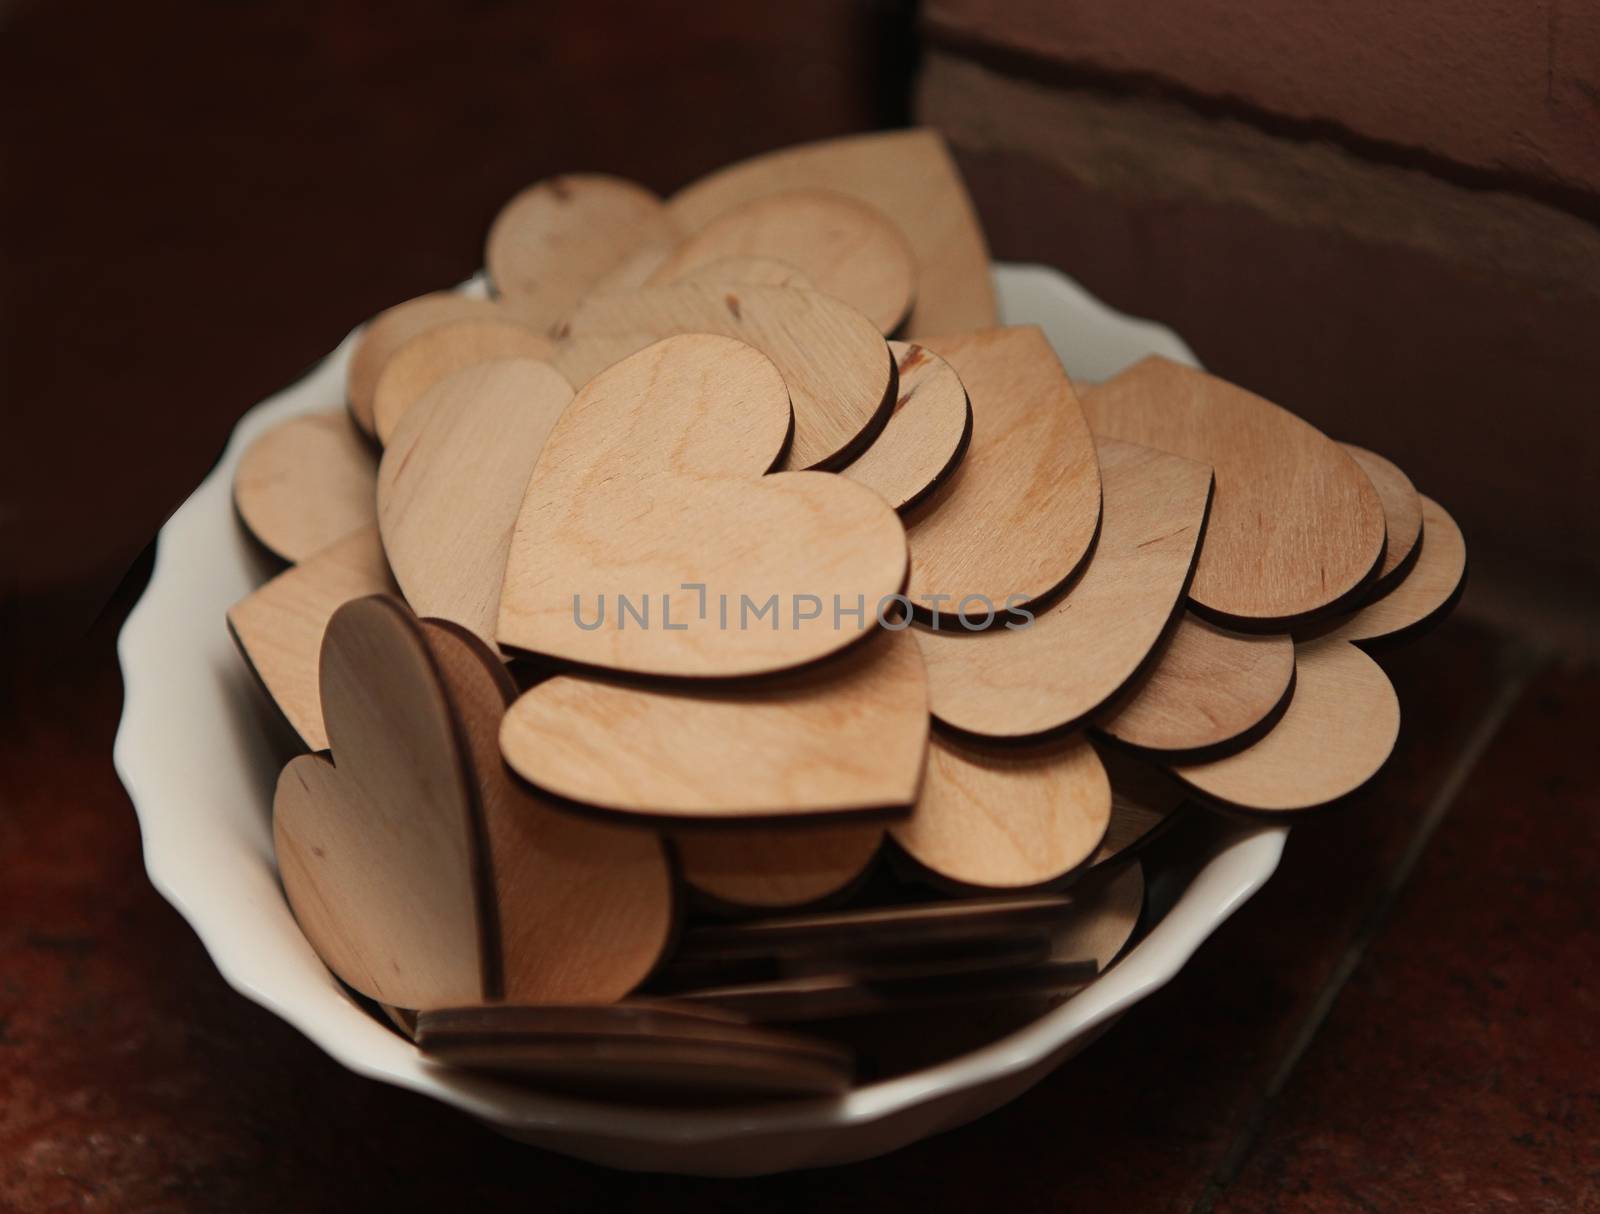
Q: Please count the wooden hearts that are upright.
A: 2